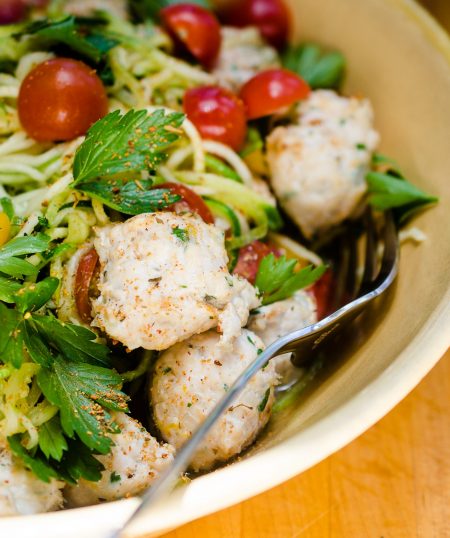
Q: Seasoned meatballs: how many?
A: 7